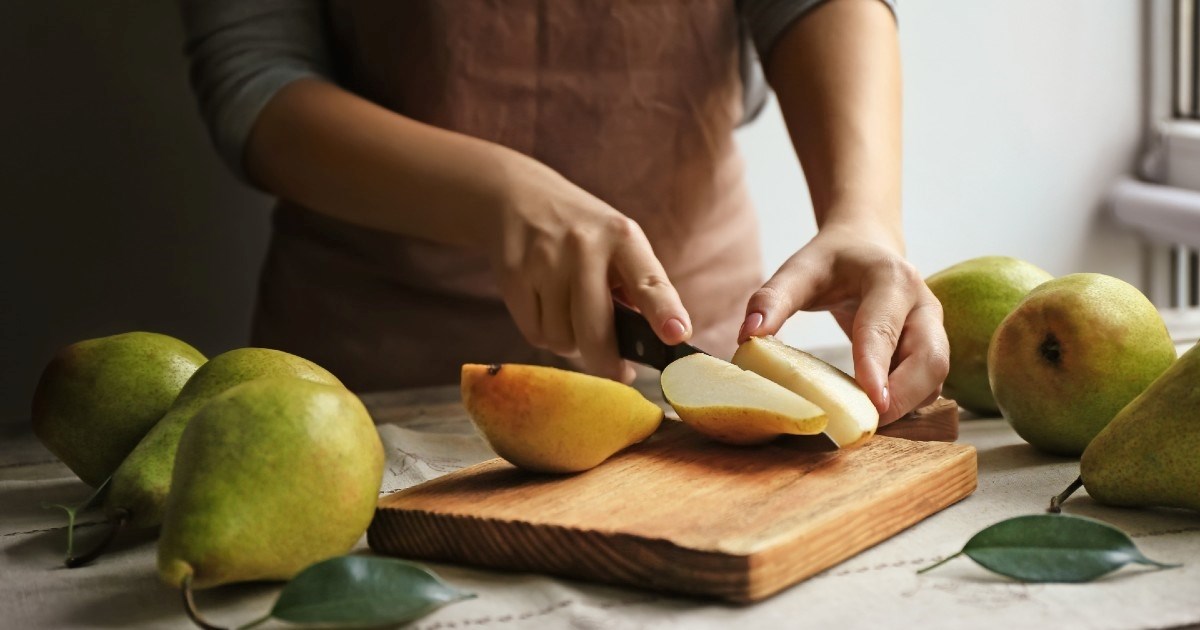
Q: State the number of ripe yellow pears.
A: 1